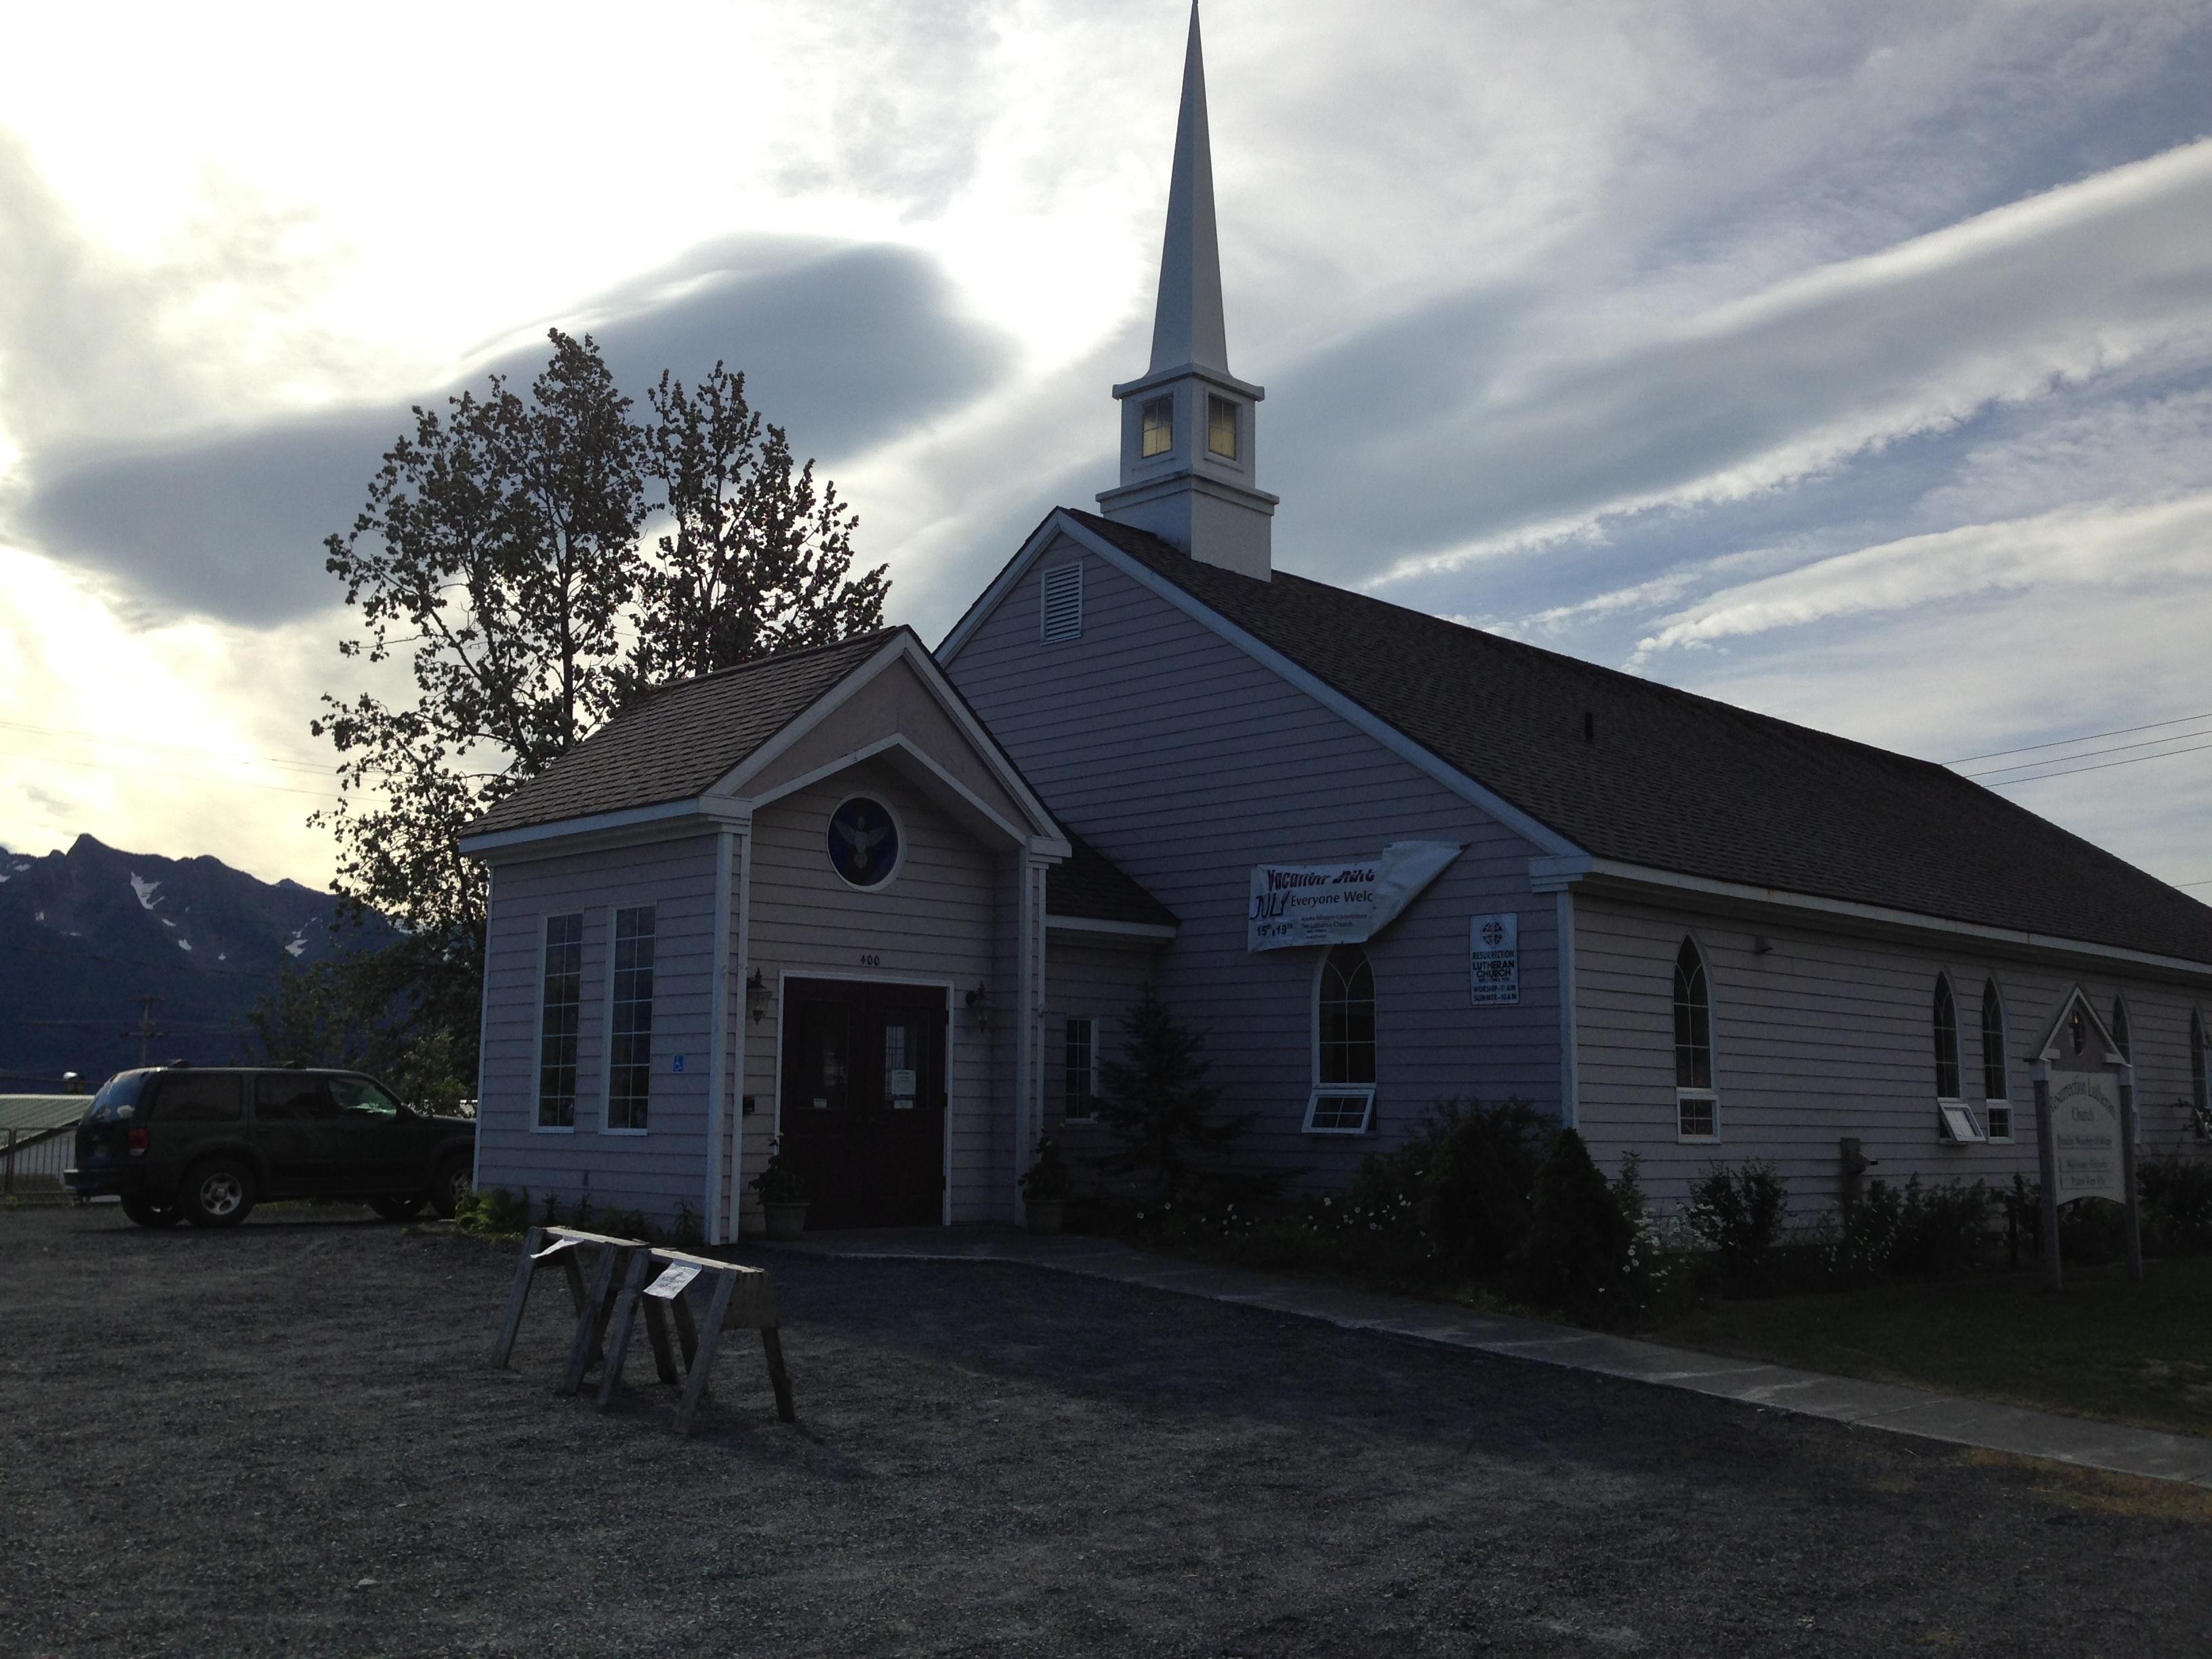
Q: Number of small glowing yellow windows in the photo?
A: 2